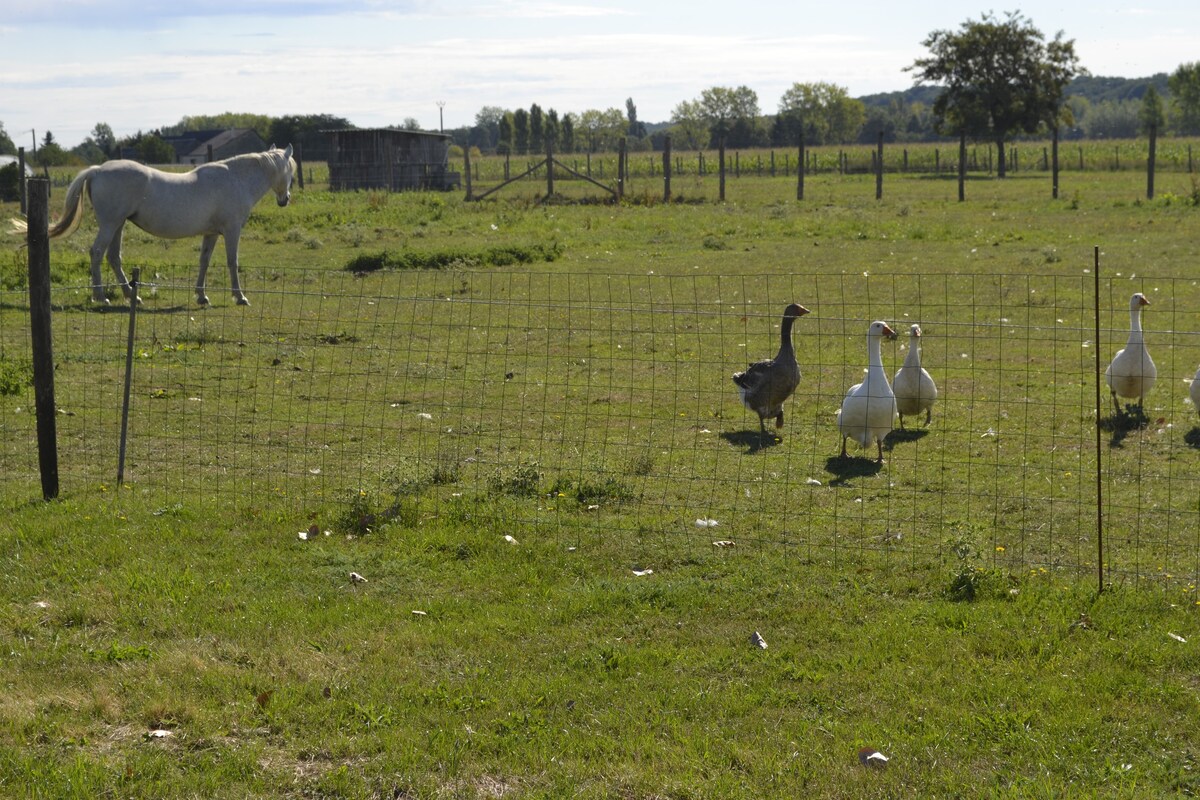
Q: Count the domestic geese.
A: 5